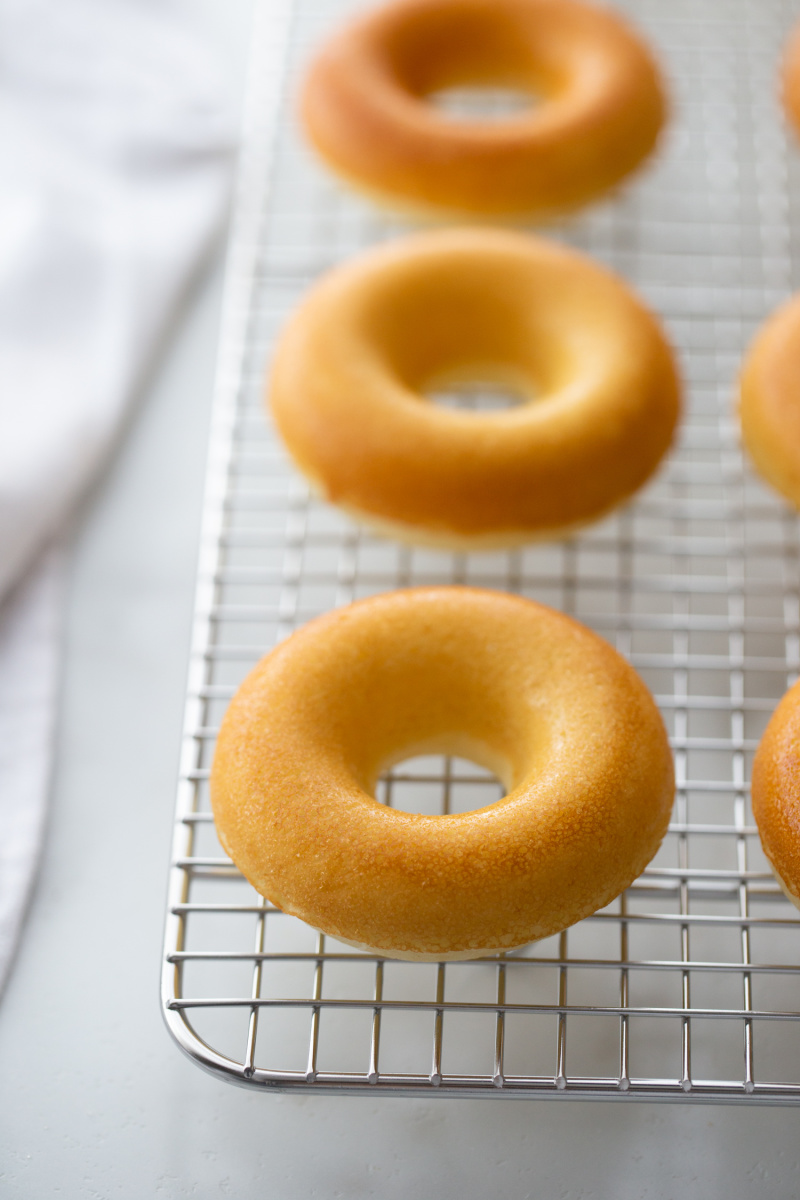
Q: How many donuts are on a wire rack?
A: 6